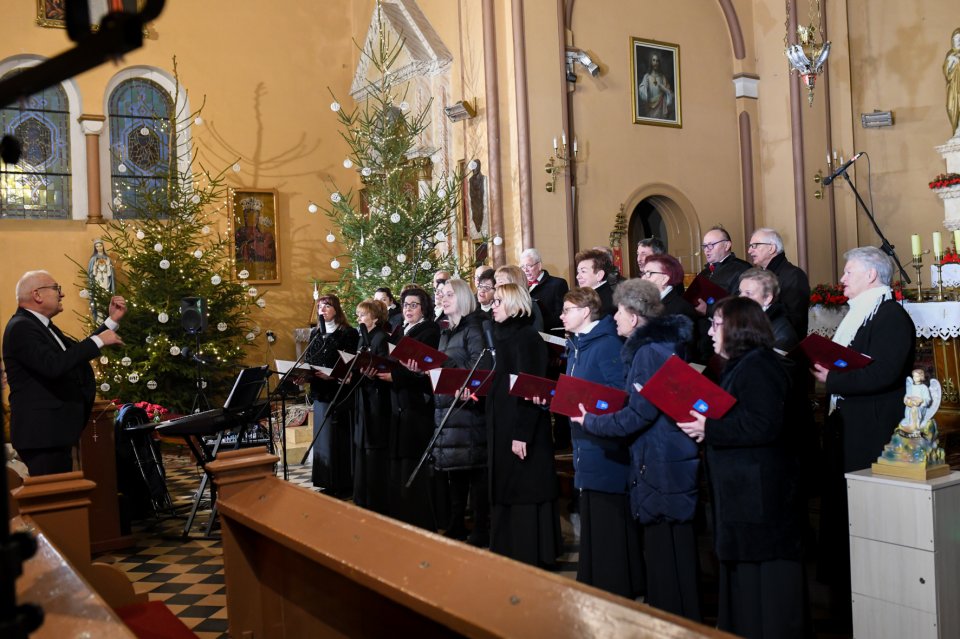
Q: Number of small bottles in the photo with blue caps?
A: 0